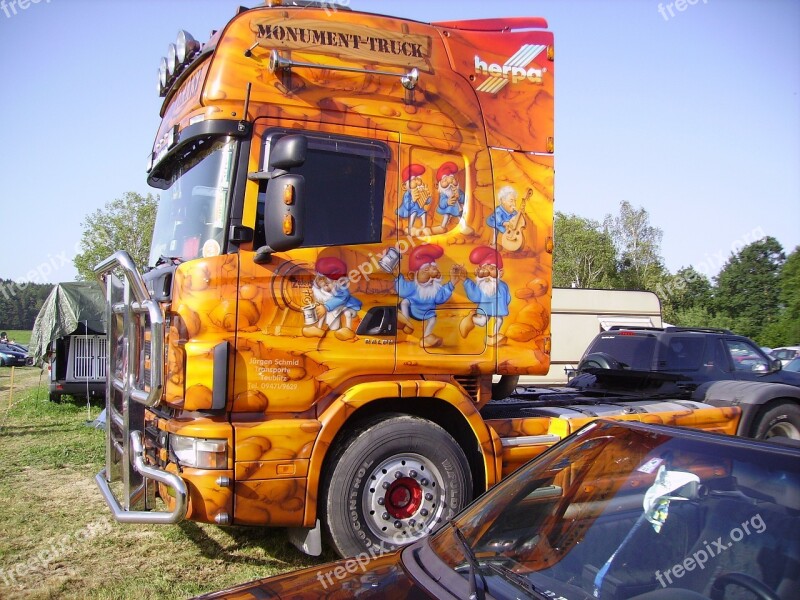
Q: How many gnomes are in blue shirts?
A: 6